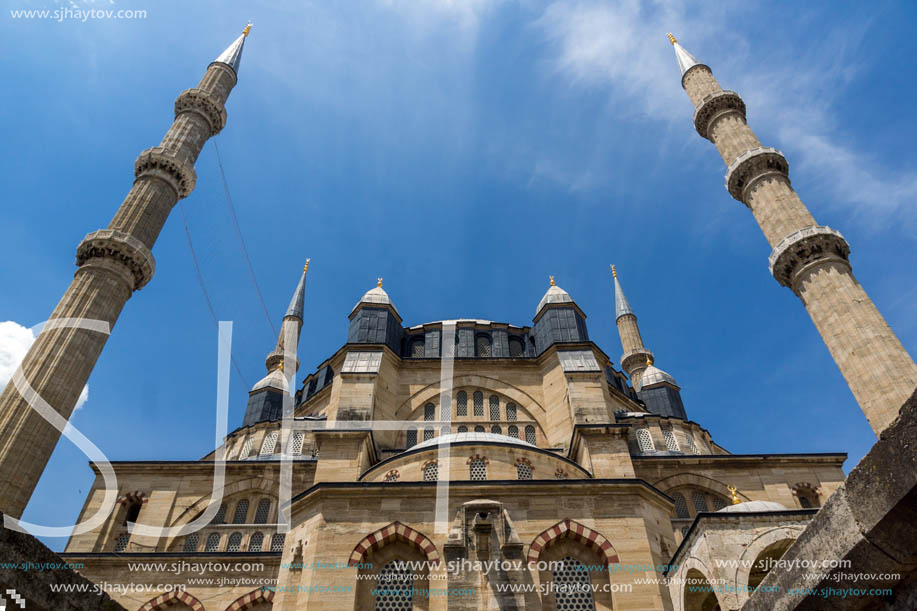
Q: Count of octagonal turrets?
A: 4